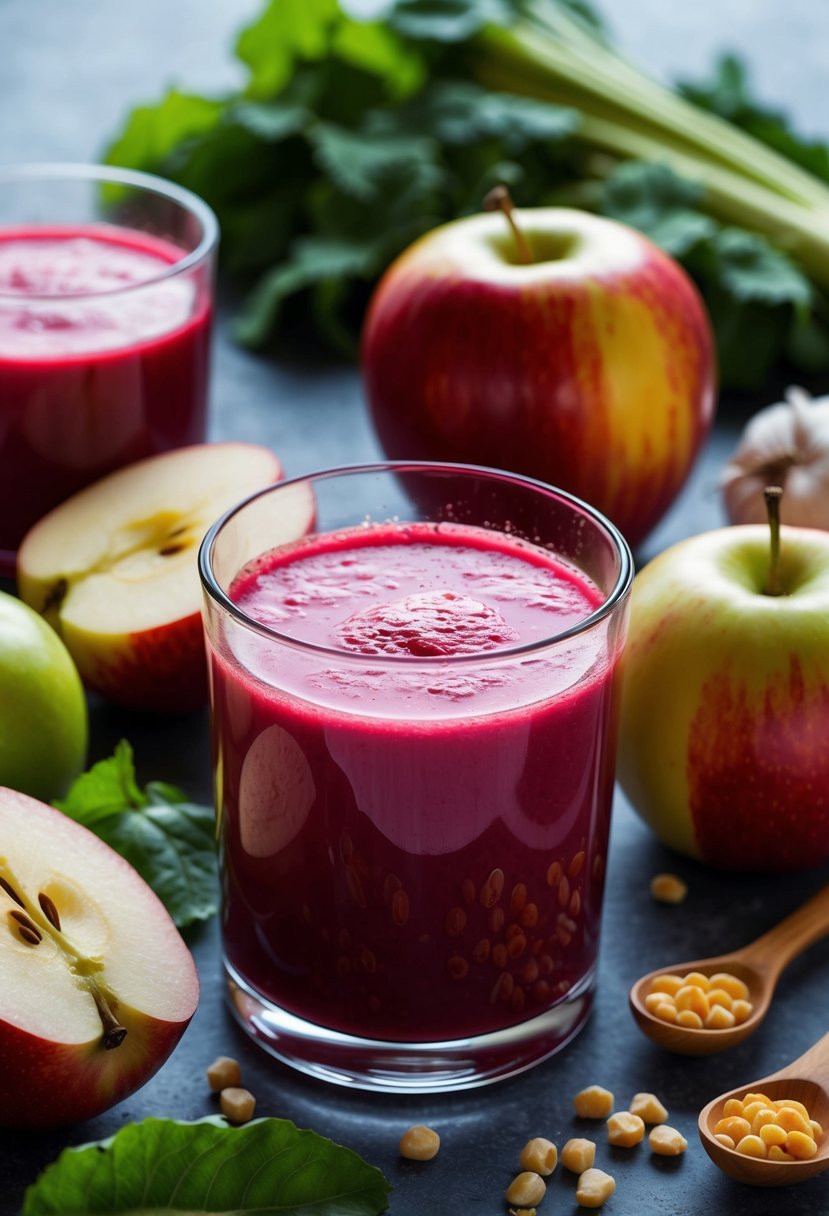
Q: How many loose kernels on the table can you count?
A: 12